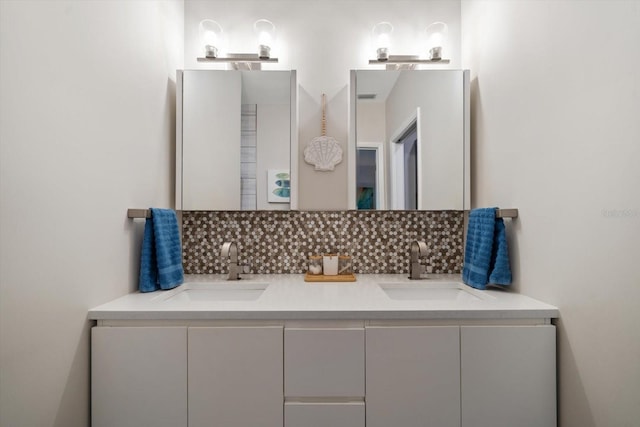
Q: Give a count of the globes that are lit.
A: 4